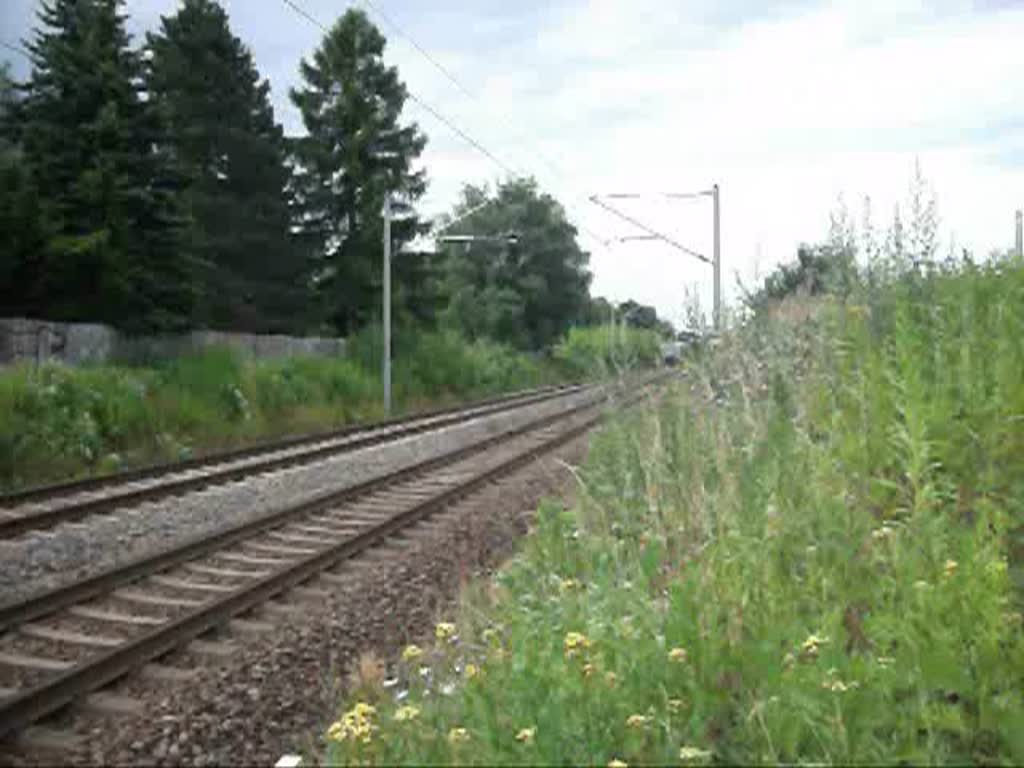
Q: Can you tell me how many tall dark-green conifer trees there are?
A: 3